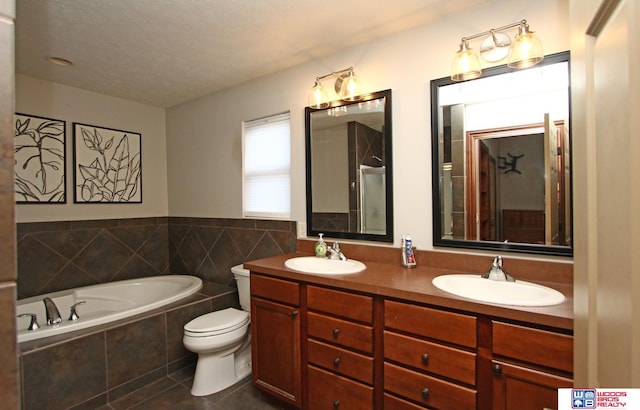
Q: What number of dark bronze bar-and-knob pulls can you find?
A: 7